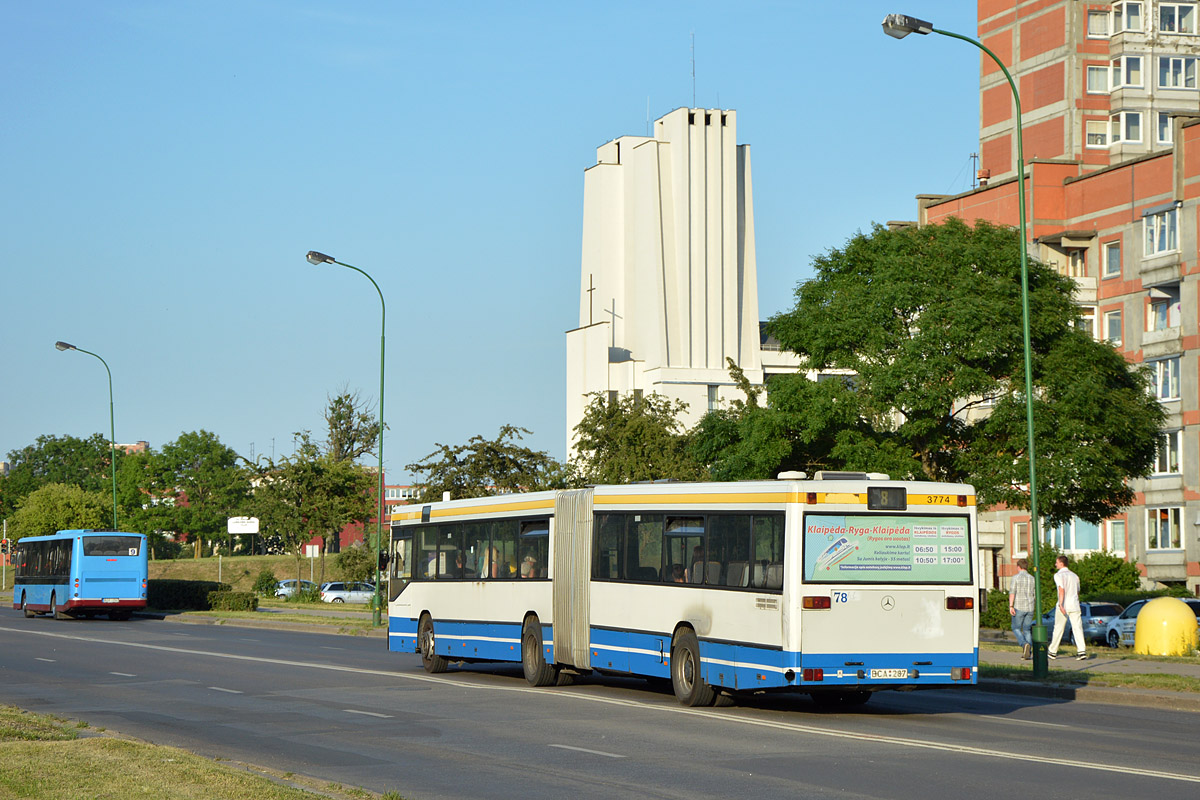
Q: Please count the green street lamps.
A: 3